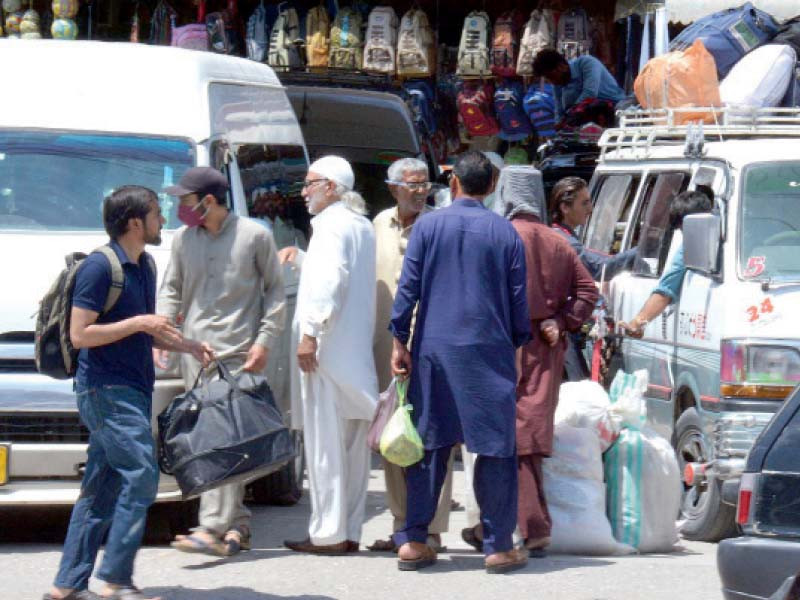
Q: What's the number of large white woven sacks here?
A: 3